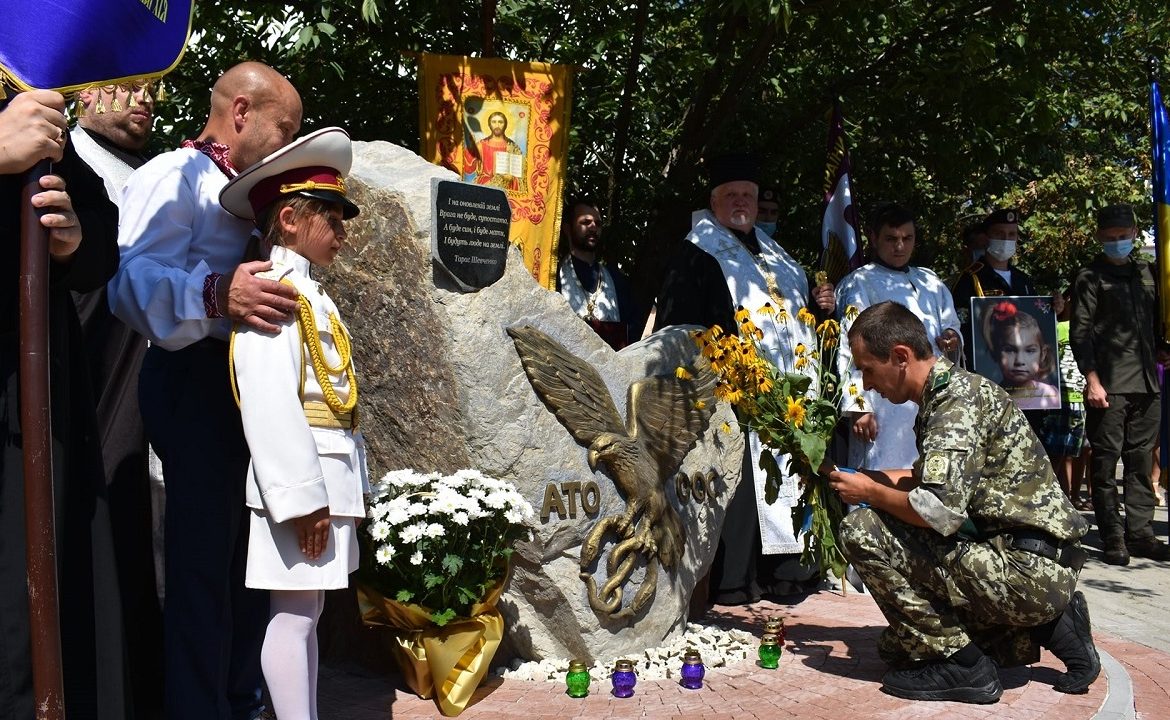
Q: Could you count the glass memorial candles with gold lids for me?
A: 6